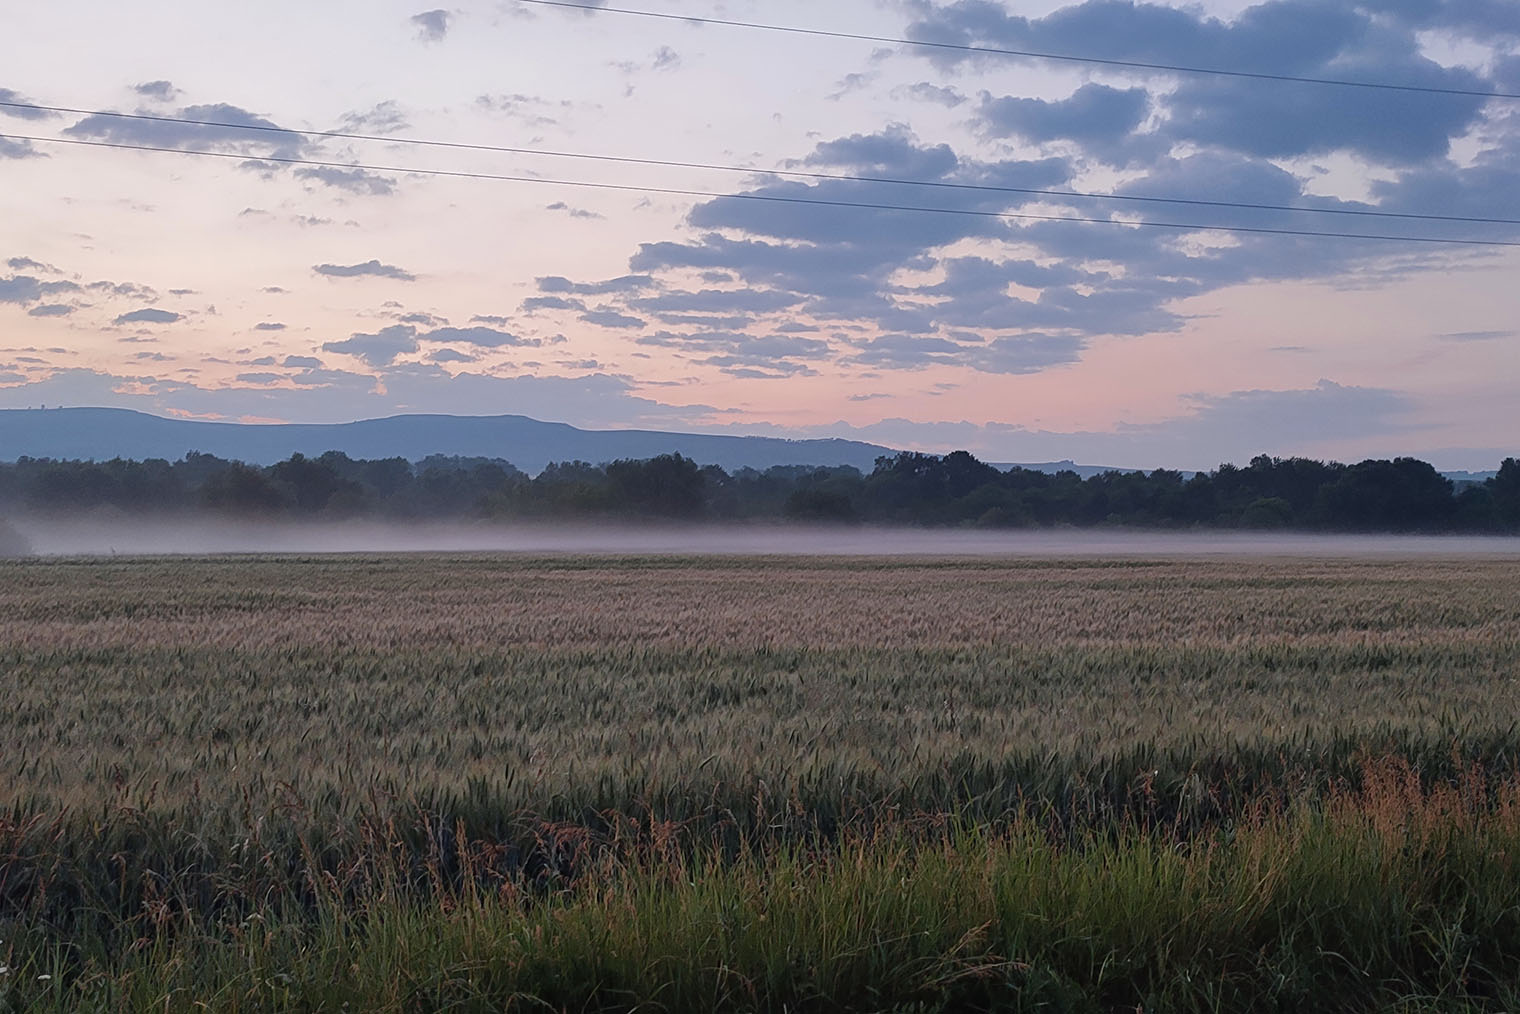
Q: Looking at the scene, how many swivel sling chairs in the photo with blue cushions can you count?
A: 0